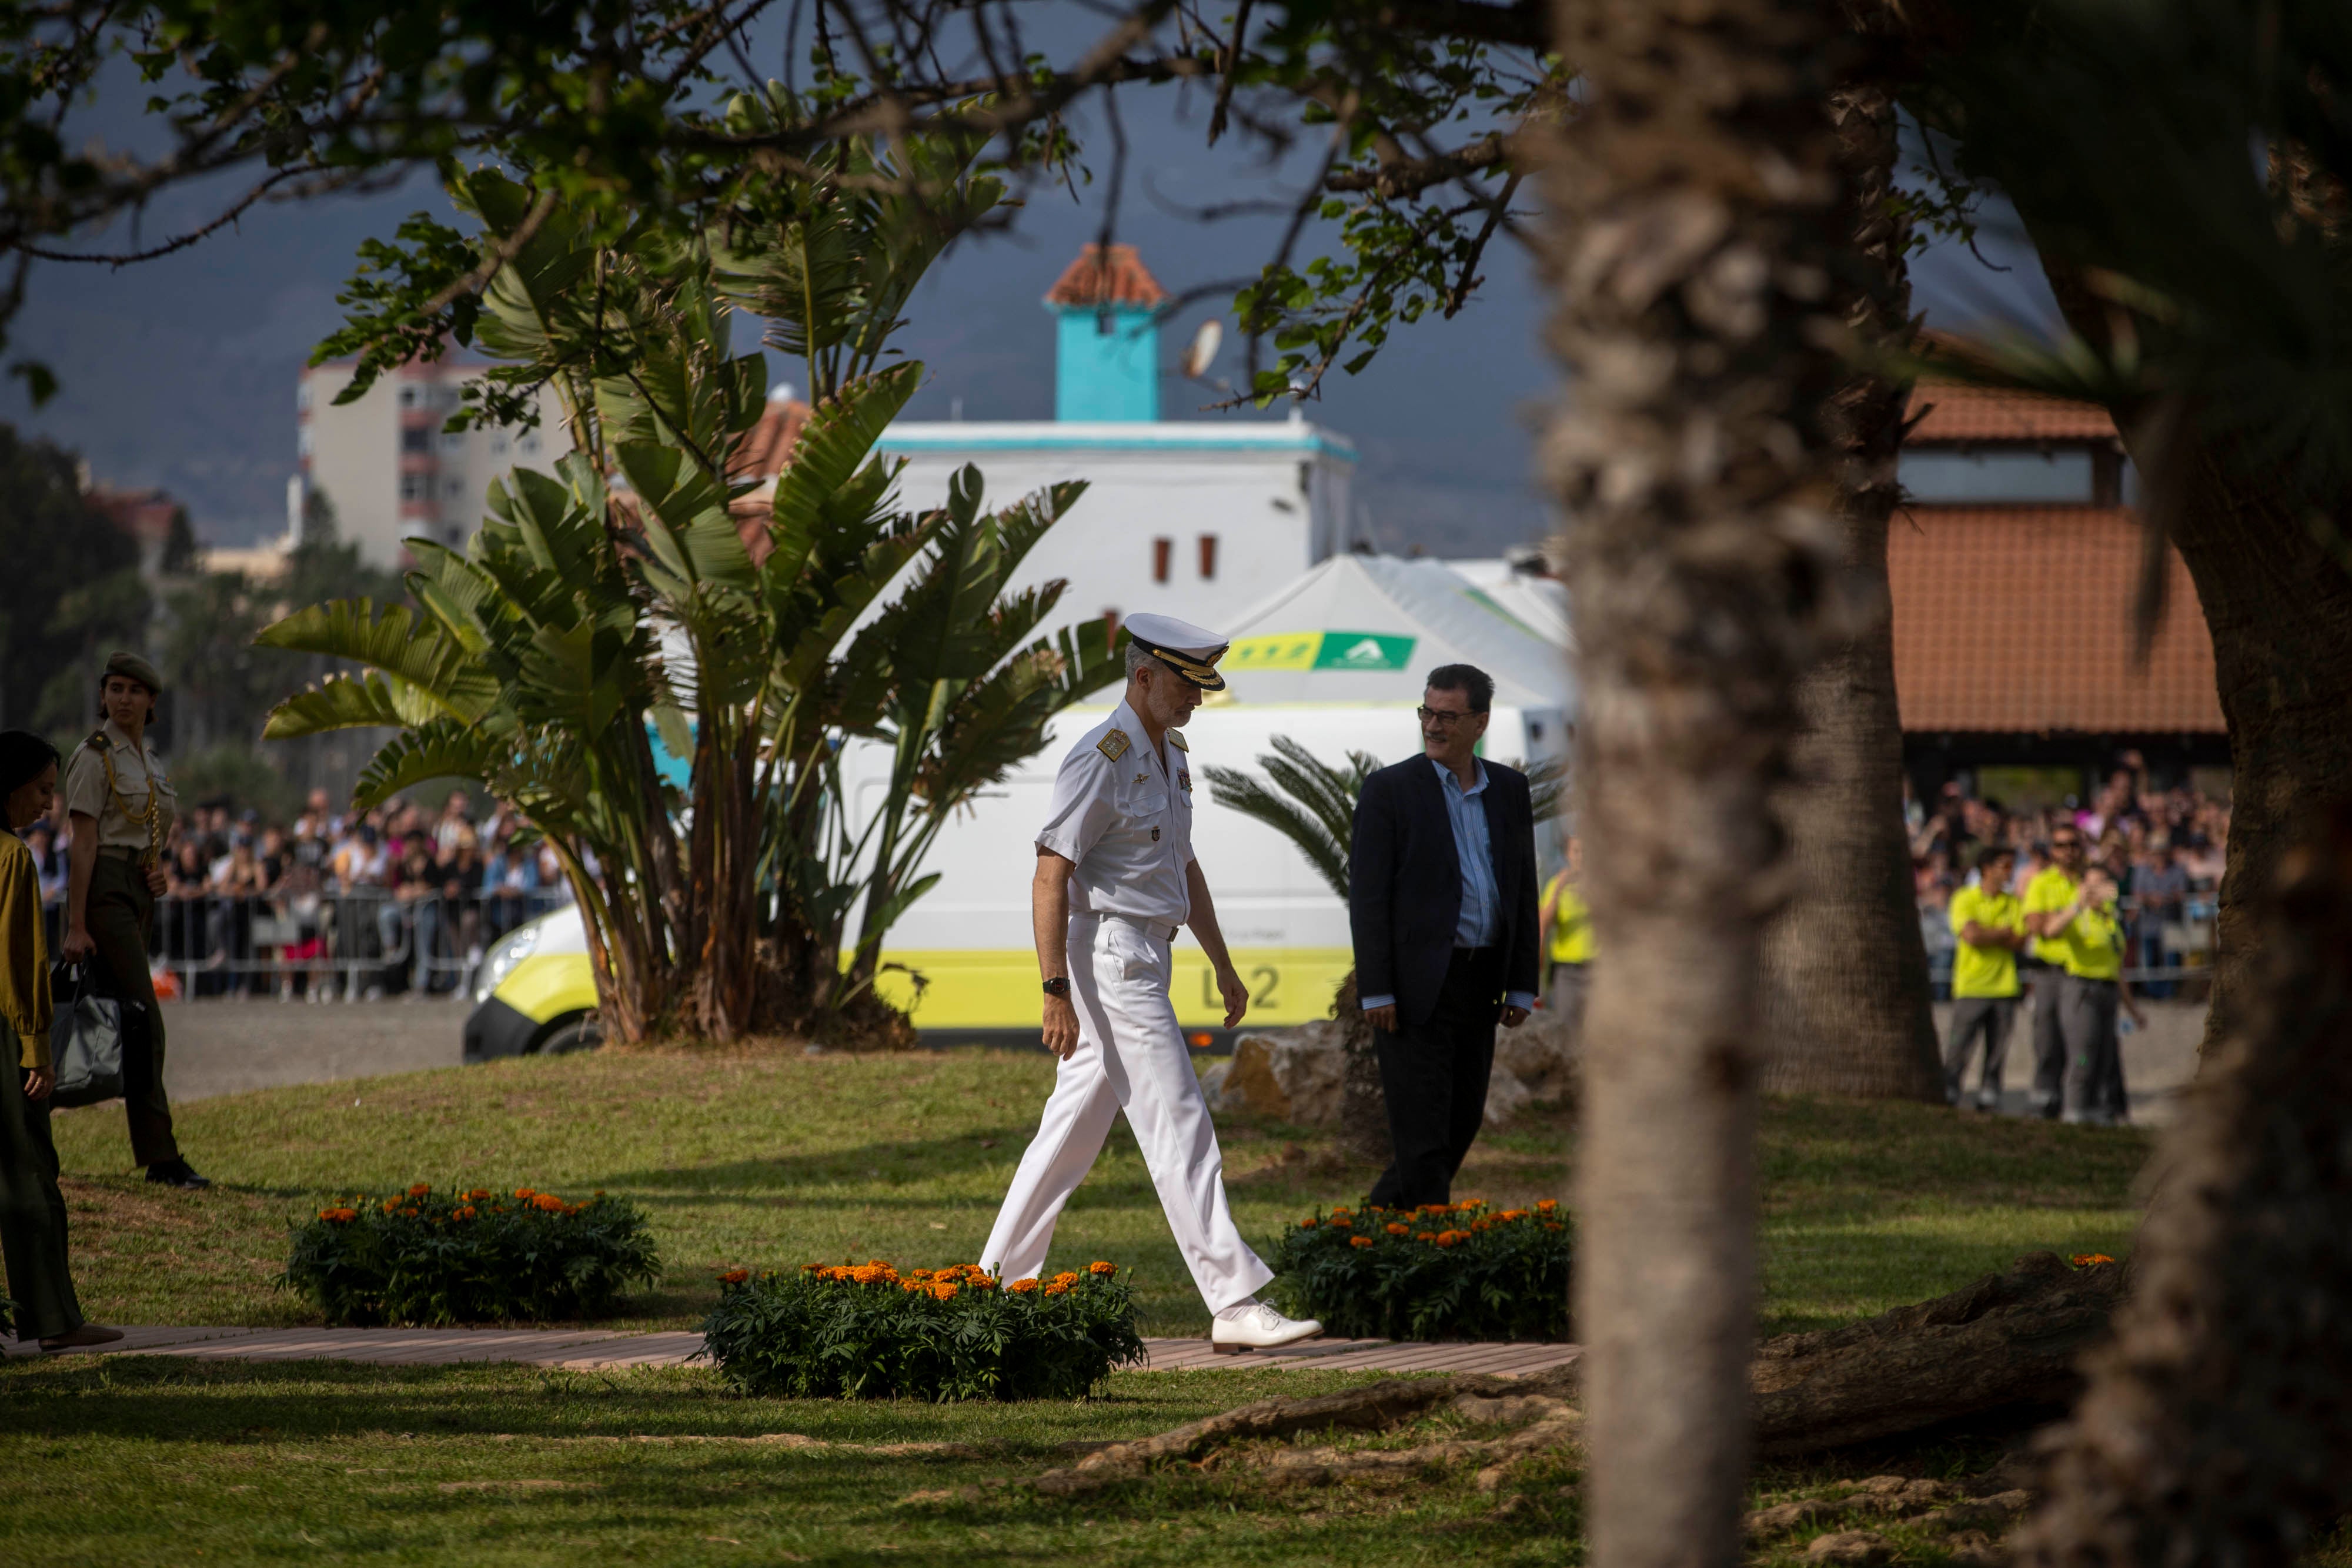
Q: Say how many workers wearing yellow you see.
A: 4